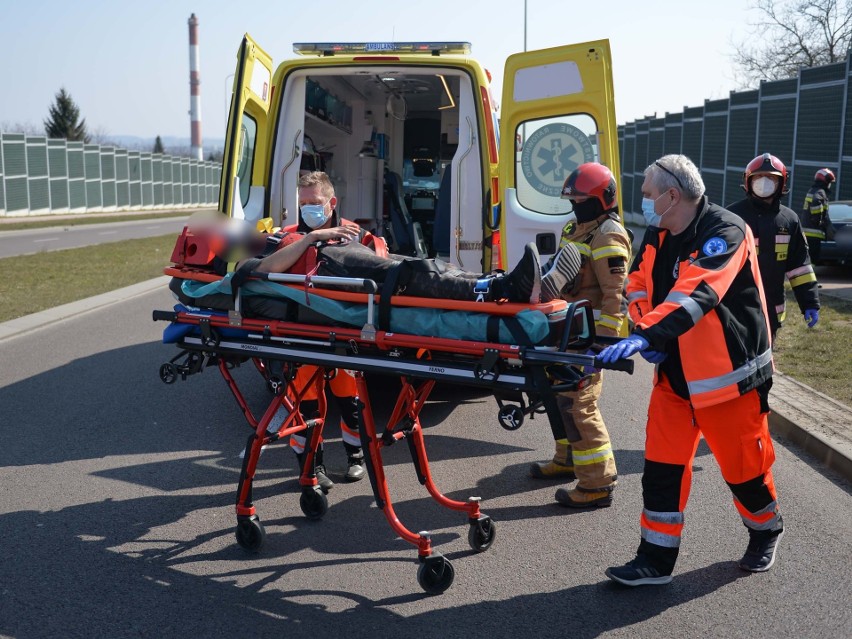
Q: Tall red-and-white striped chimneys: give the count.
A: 1